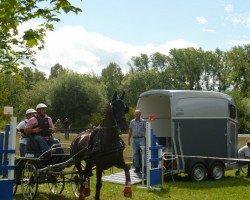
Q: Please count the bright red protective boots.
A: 3